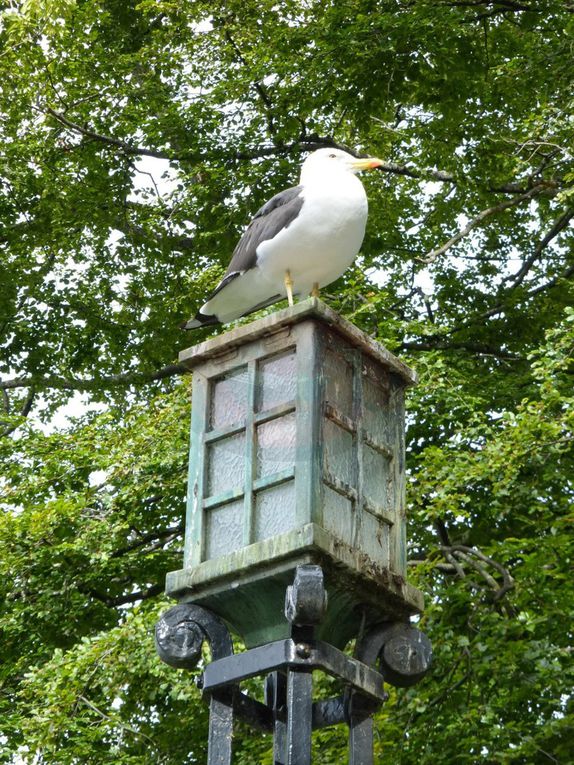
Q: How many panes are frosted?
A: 12